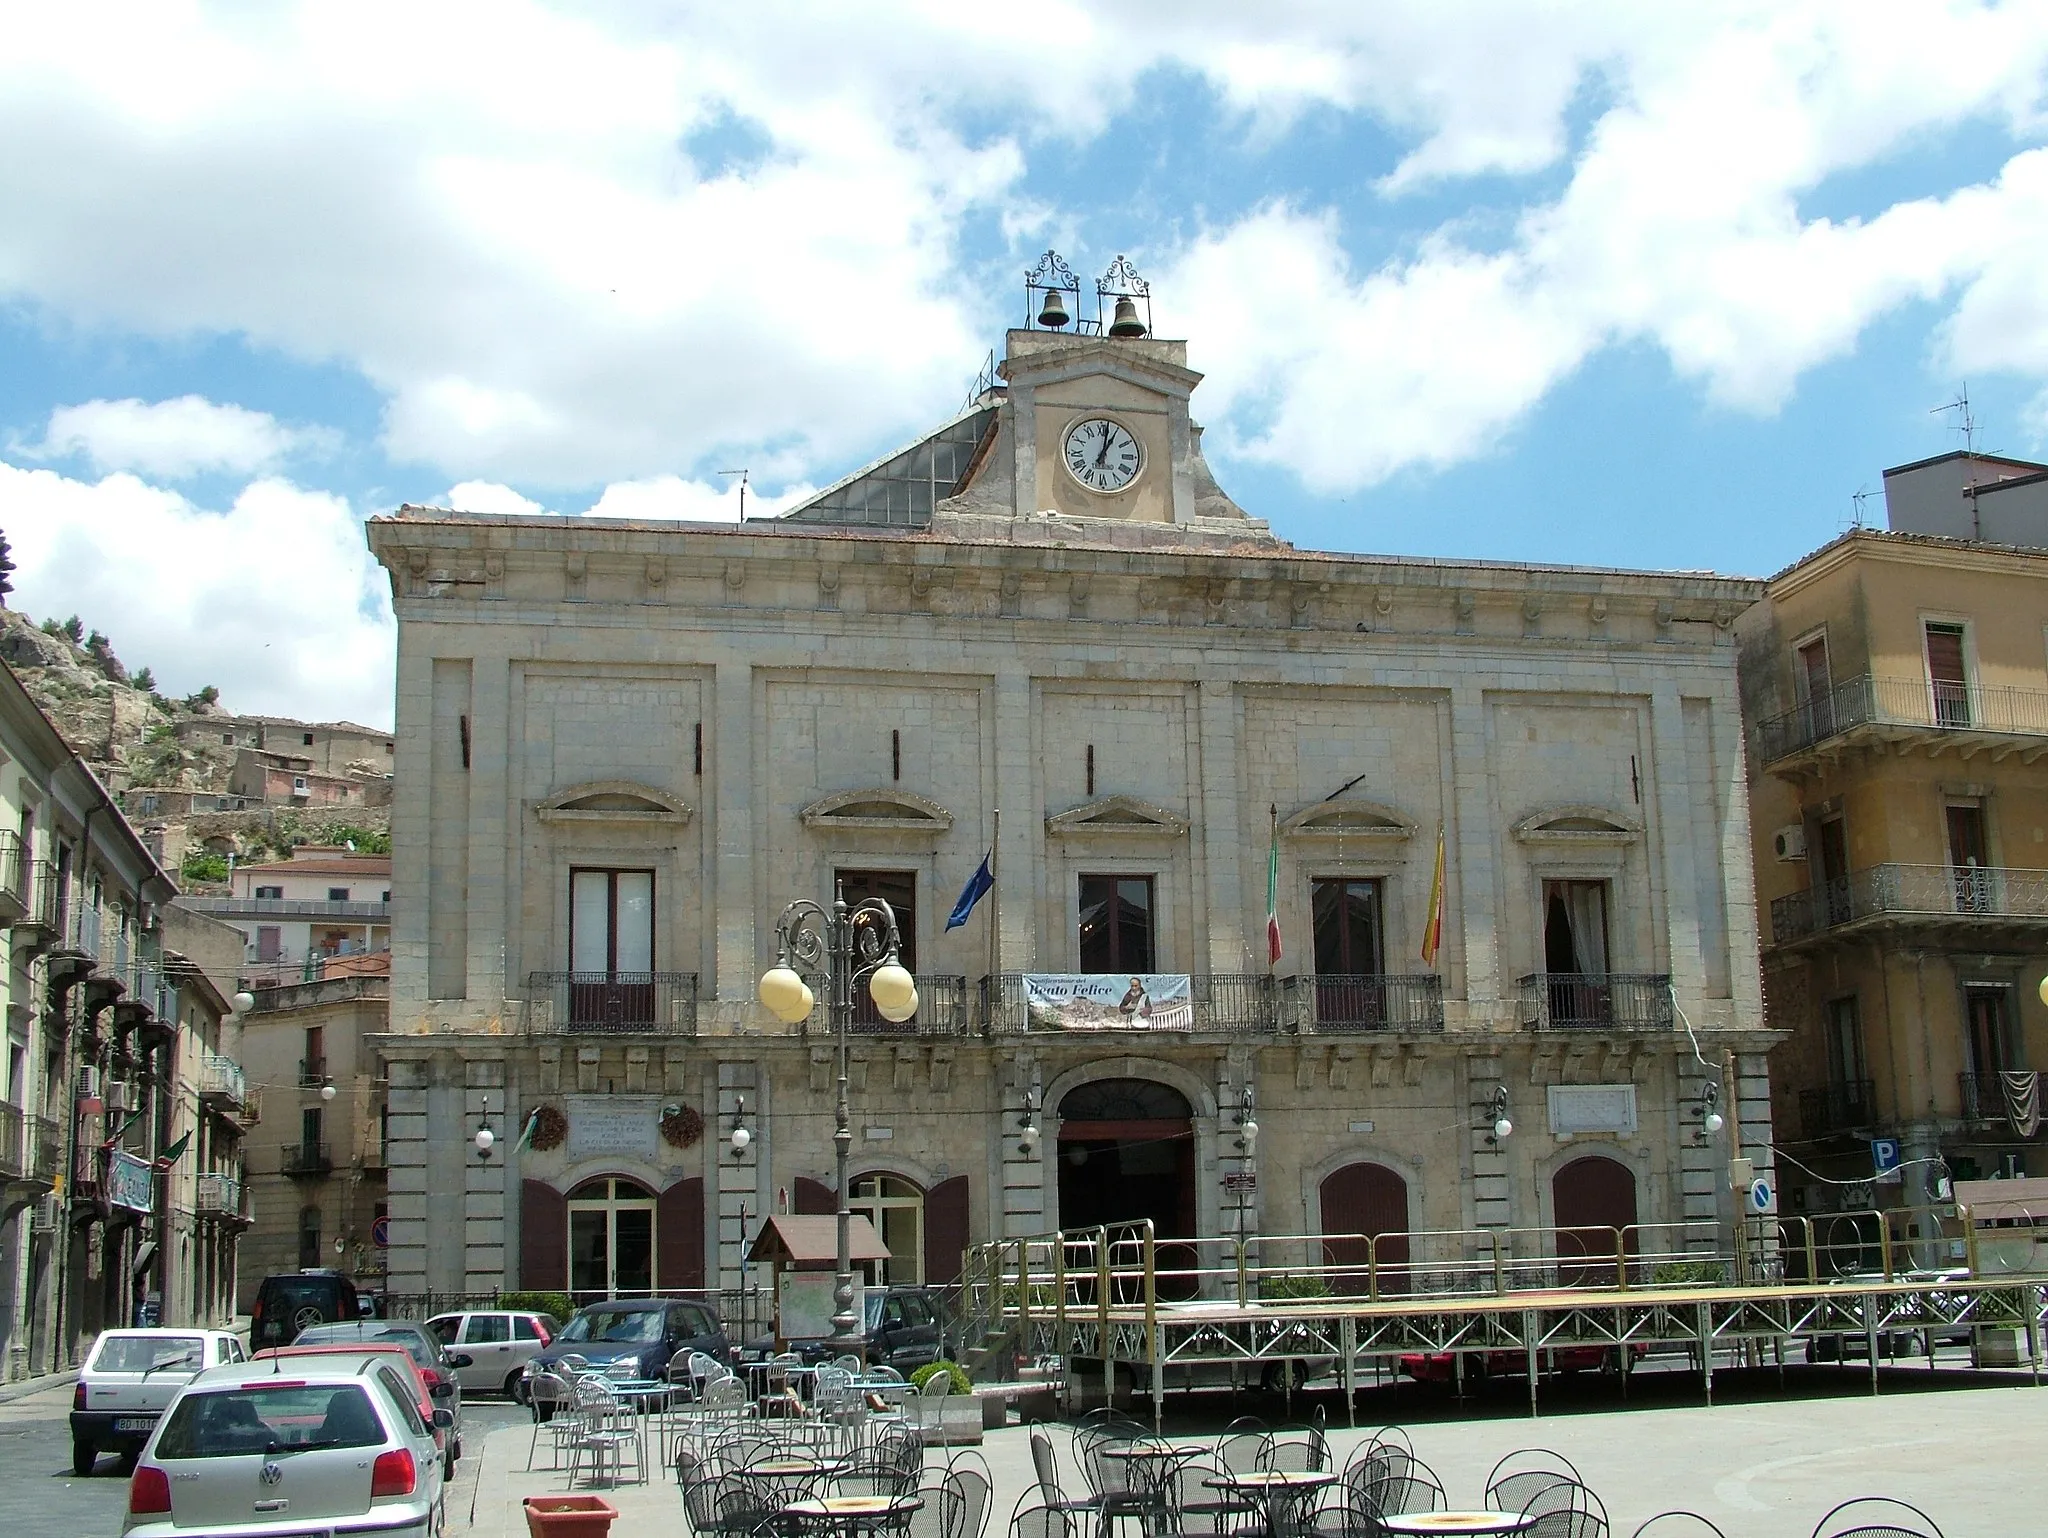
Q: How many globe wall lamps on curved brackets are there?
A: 6